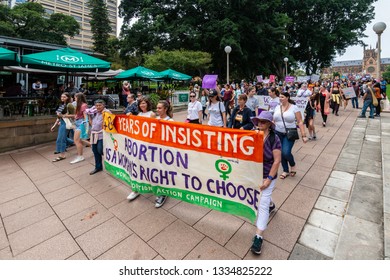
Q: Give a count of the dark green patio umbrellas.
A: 4